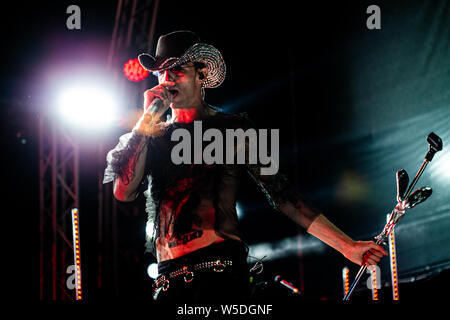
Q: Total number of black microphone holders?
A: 1